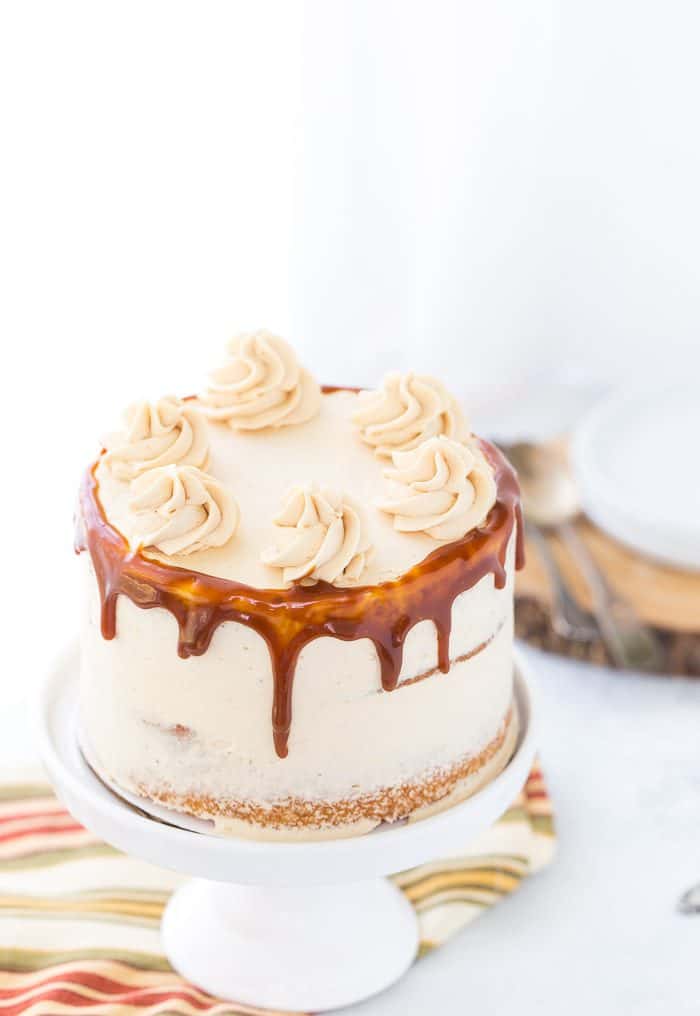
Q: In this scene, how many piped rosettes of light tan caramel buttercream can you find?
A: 6